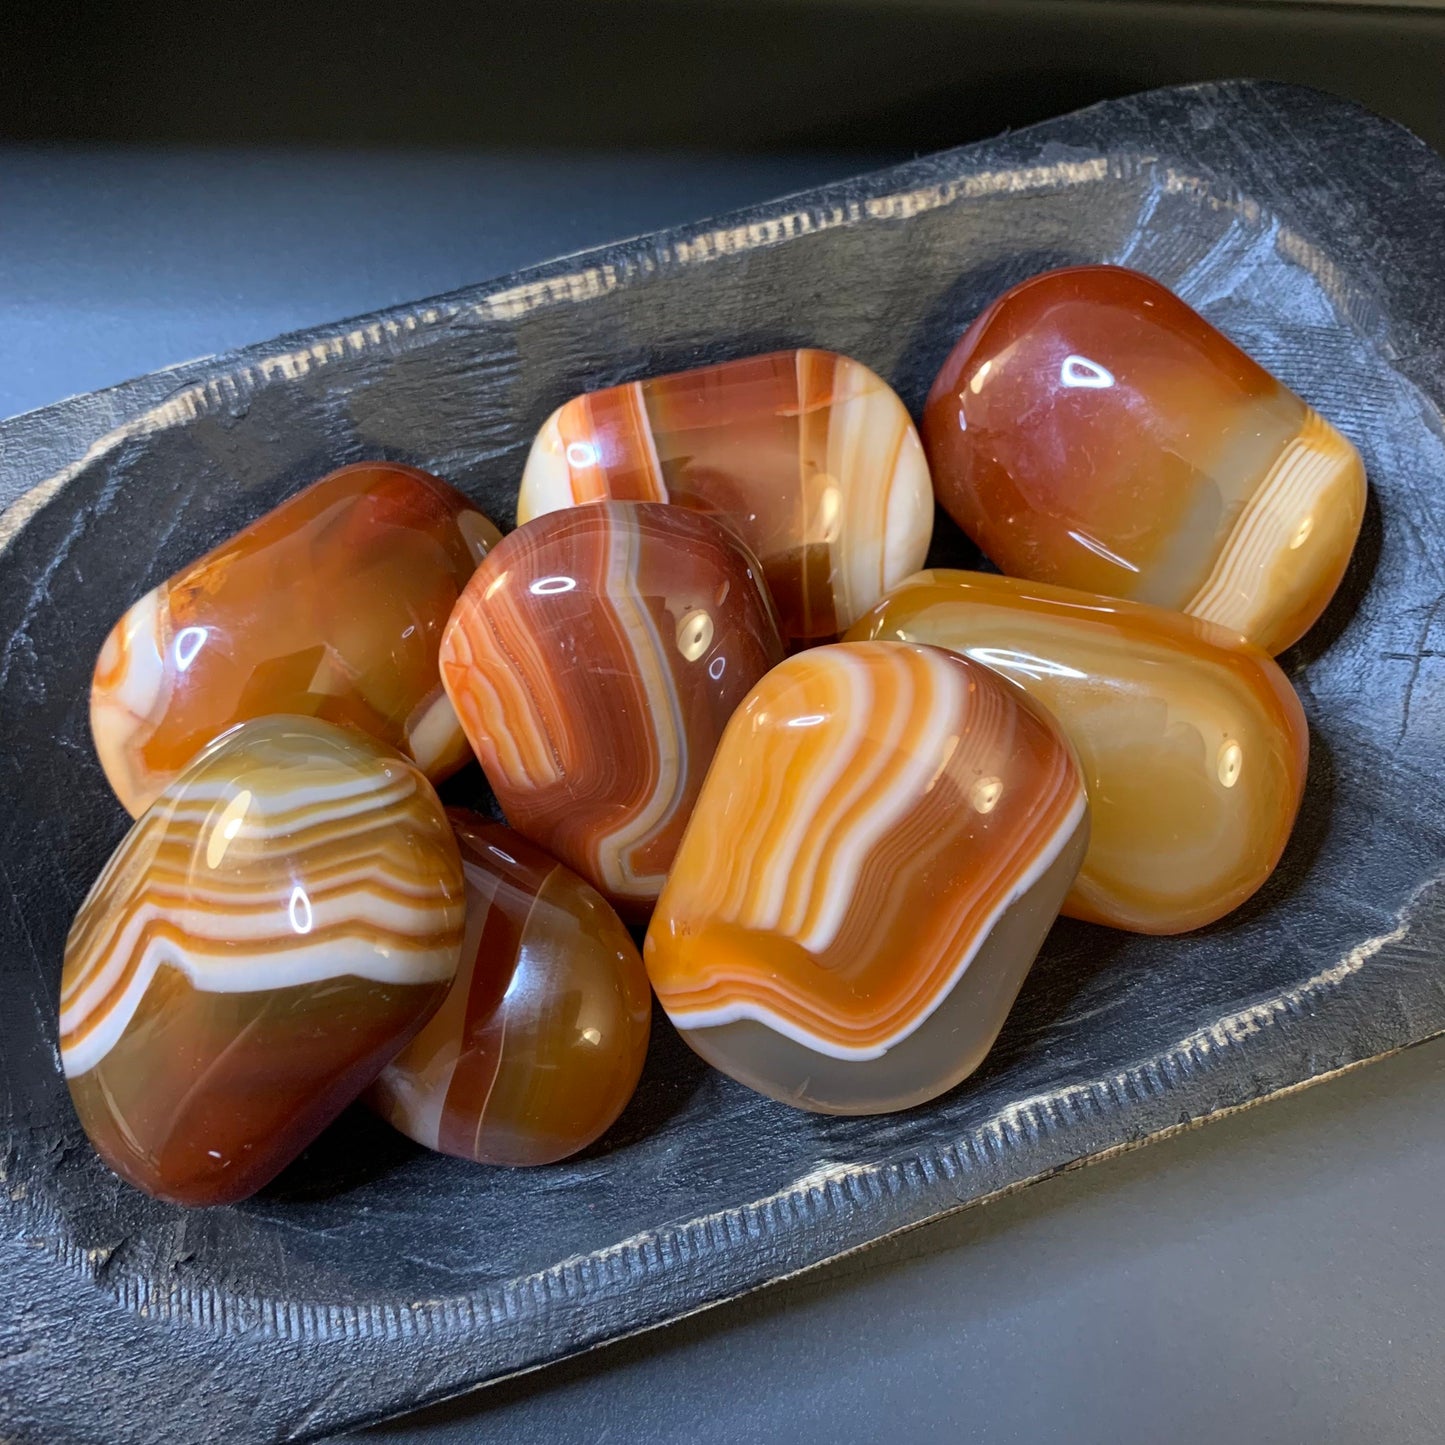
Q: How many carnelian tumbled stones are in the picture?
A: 8